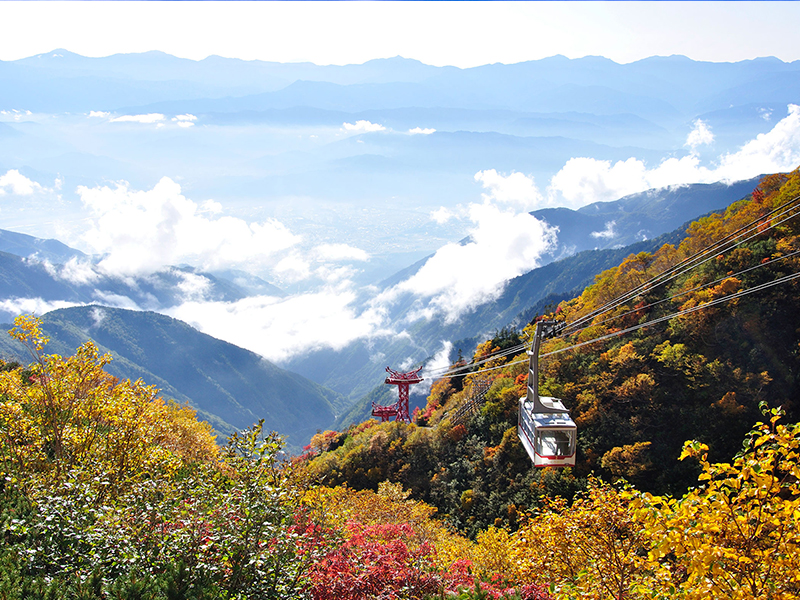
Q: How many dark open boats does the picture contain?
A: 0